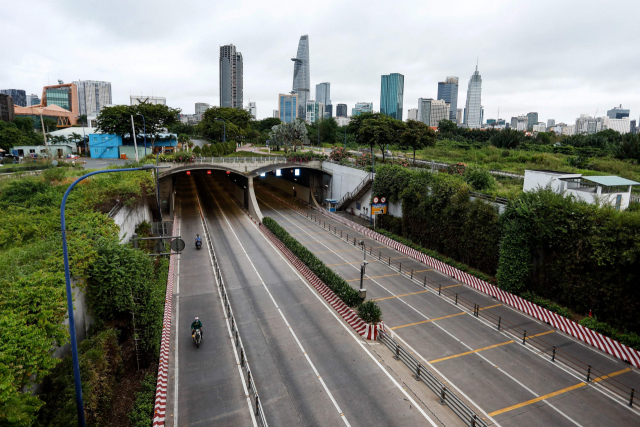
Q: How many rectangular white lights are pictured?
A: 3